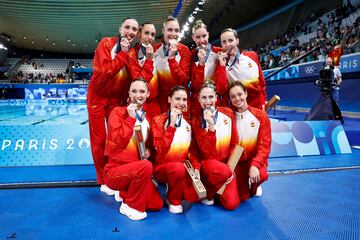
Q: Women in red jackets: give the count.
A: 9